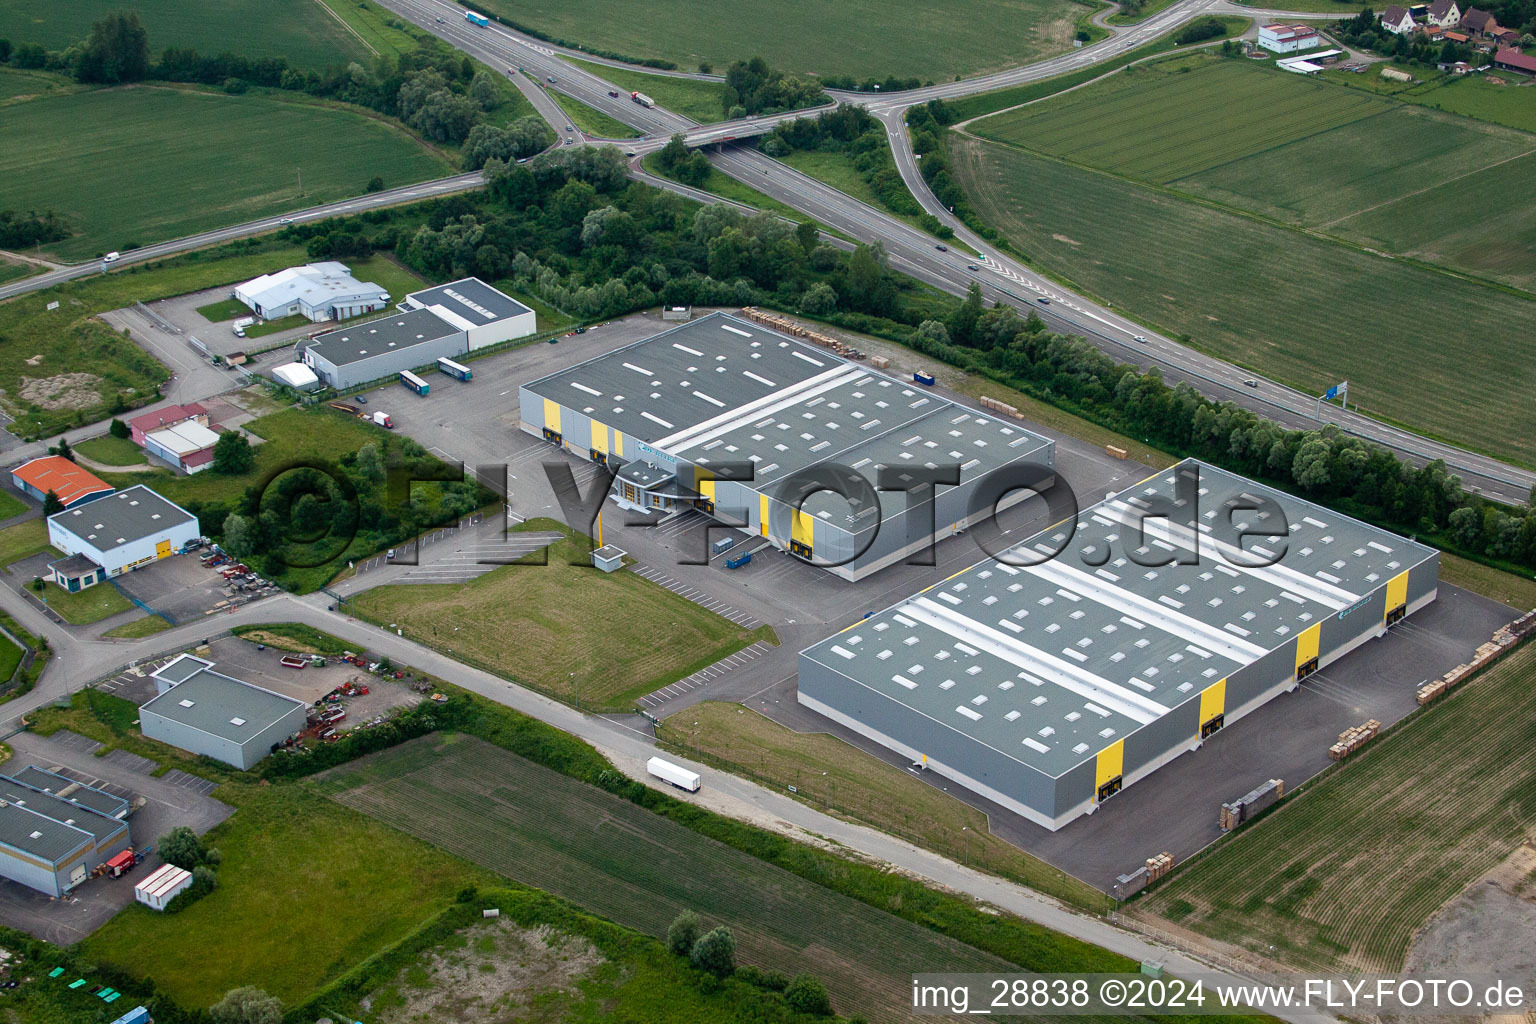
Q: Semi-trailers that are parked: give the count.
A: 3